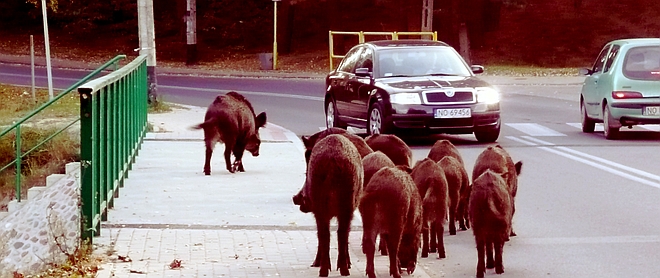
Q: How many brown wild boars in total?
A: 11